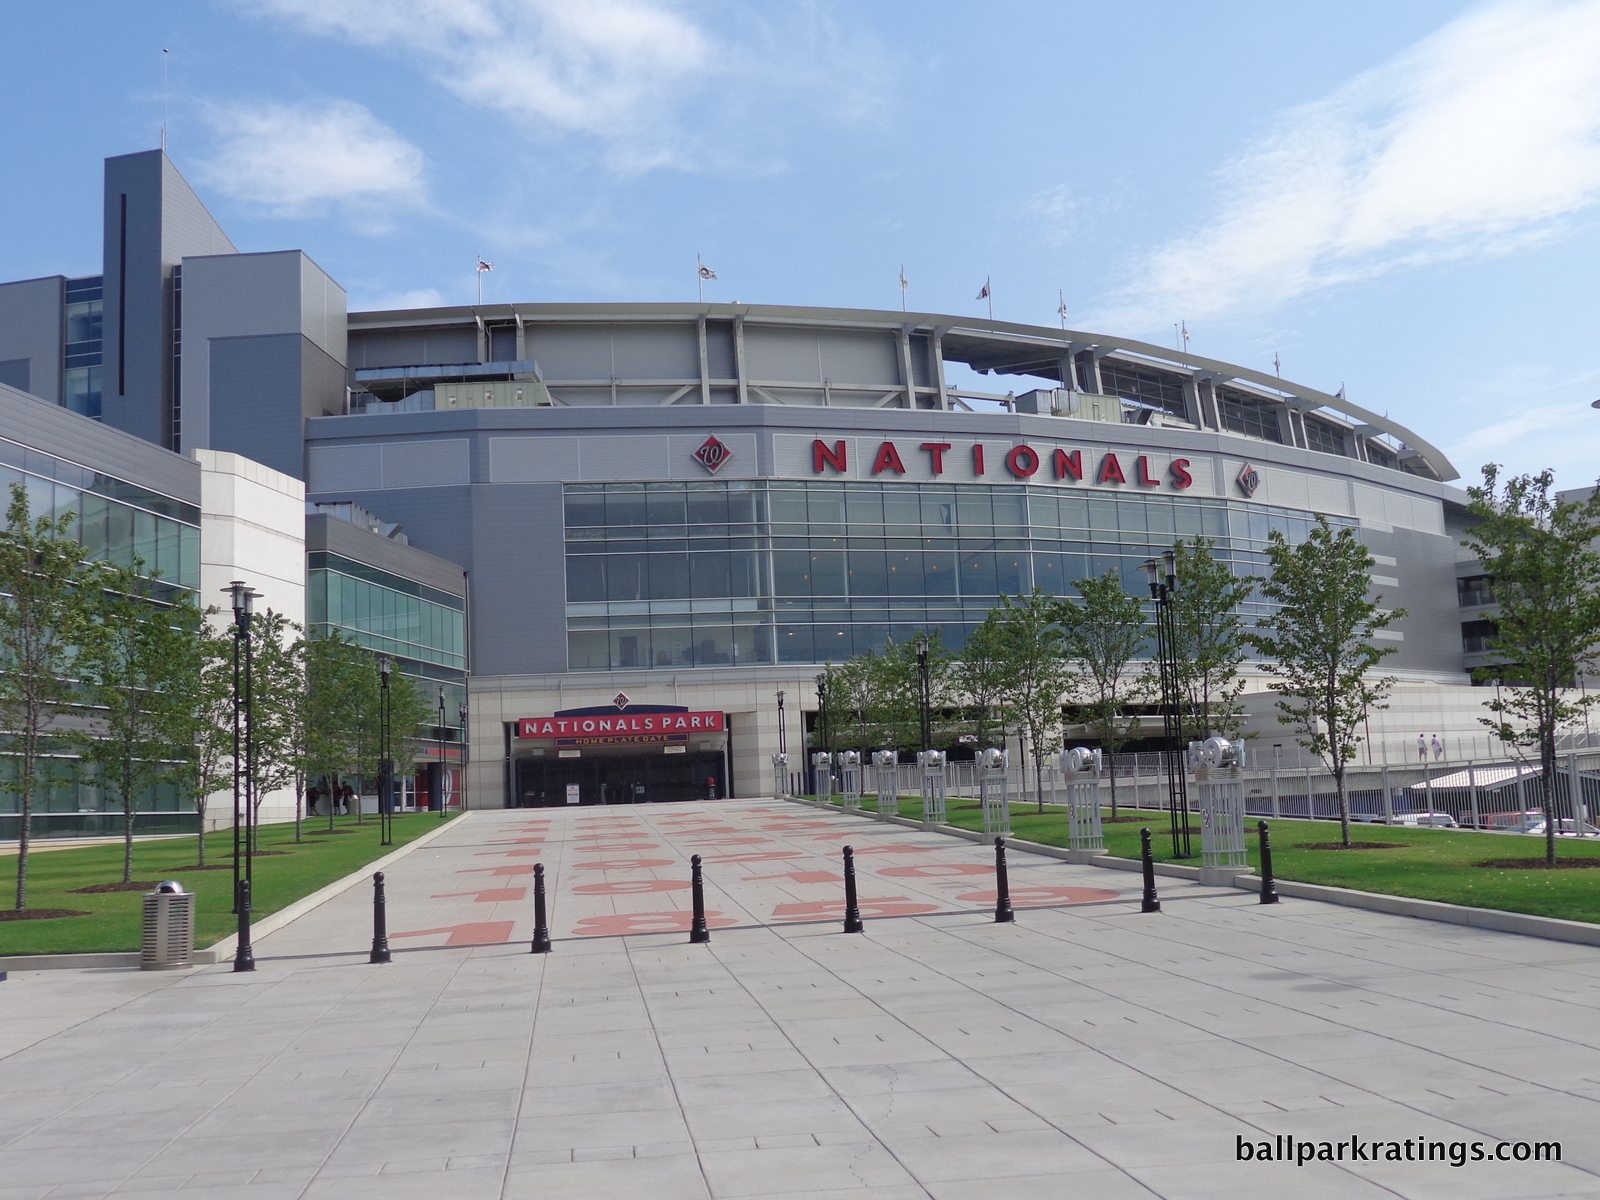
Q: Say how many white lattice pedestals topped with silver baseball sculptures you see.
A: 8